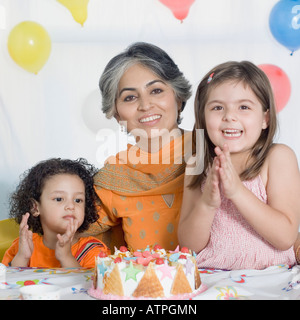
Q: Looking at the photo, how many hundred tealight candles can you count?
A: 0